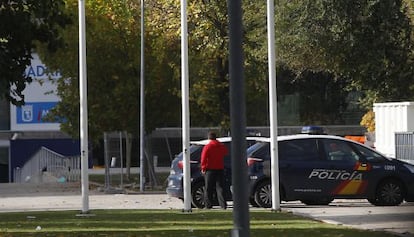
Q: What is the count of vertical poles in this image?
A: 5